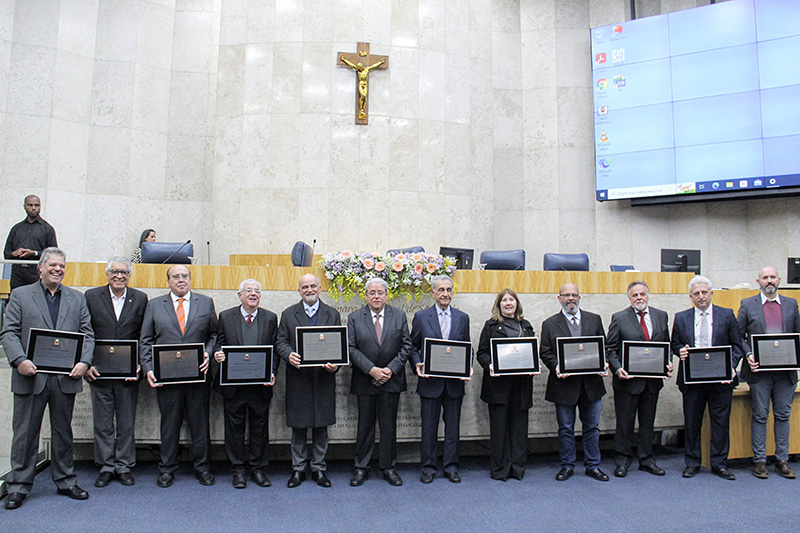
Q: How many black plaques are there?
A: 11